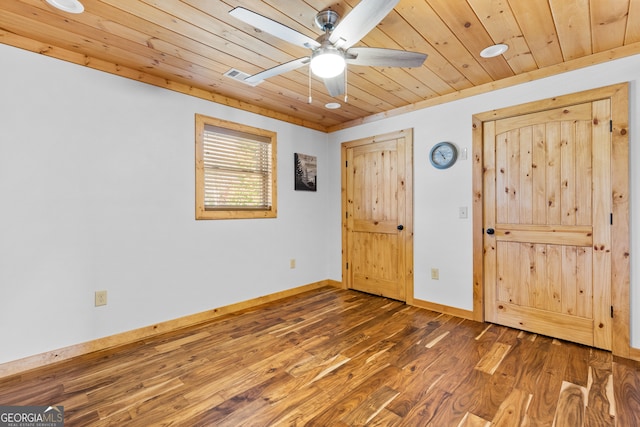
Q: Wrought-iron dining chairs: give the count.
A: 0